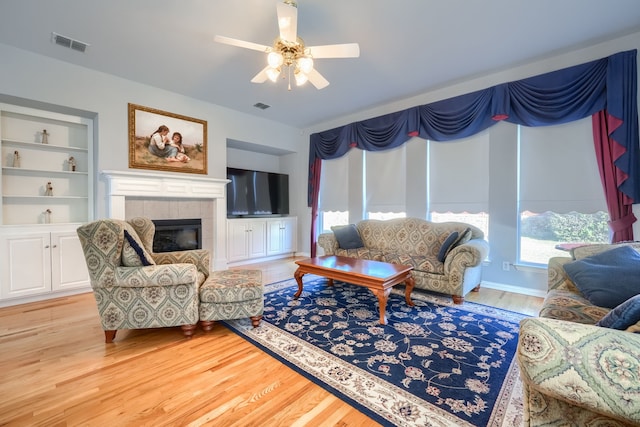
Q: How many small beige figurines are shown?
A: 5